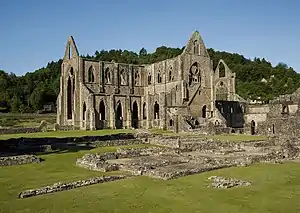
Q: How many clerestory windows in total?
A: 7